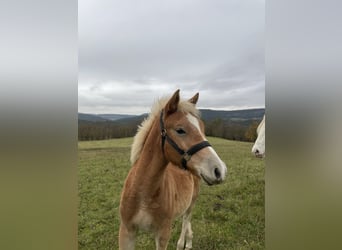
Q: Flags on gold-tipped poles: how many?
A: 0